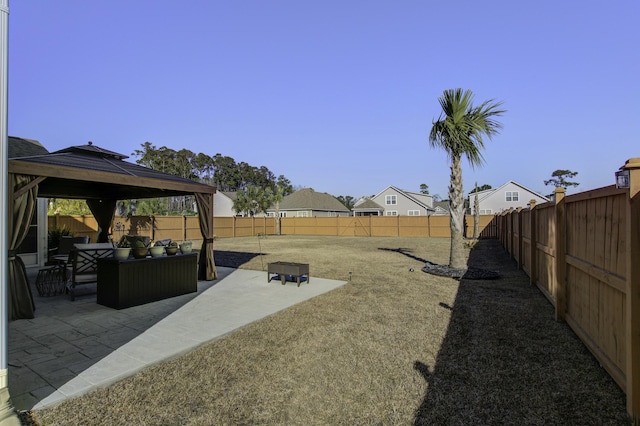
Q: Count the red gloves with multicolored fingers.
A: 0